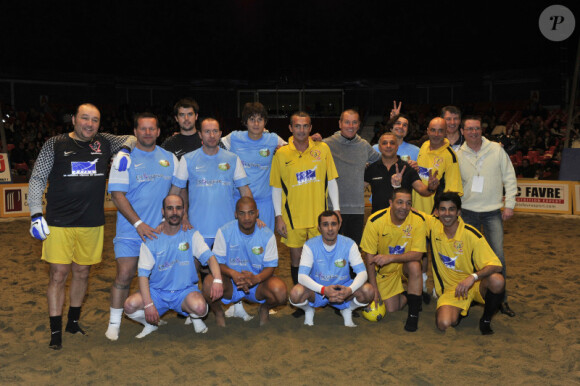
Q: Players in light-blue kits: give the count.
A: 7